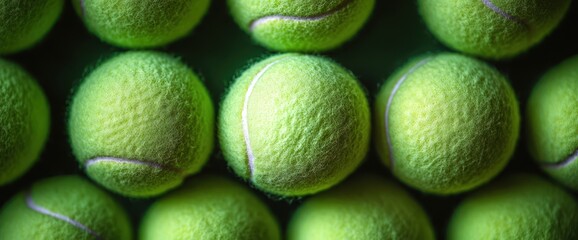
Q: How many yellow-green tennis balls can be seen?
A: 13